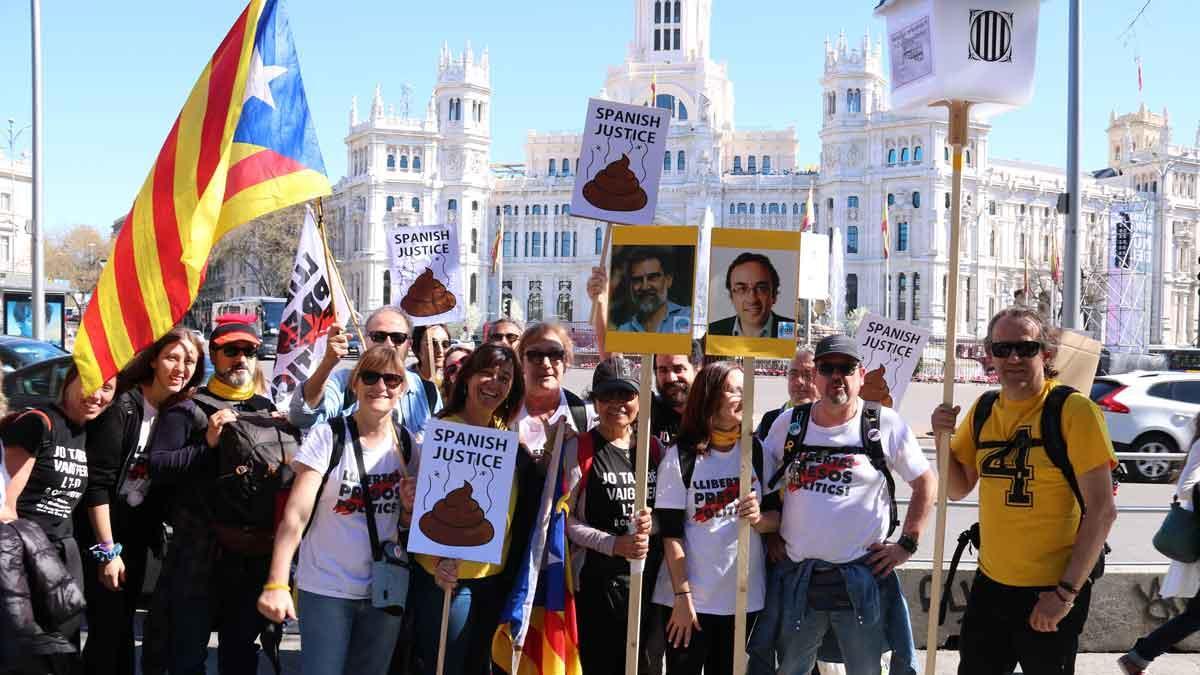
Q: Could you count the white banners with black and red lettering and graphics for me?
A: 1